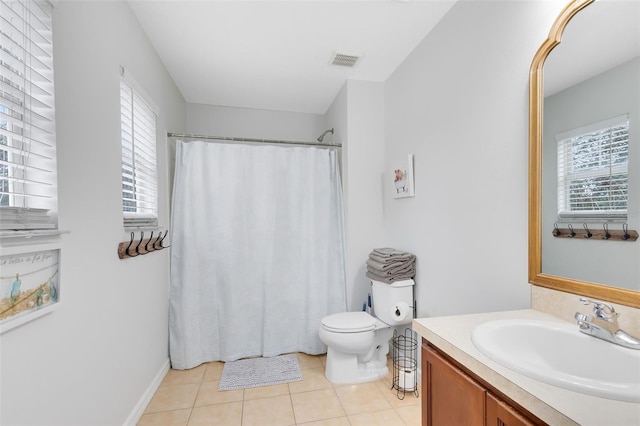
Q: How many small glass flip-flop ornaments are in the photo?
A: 3